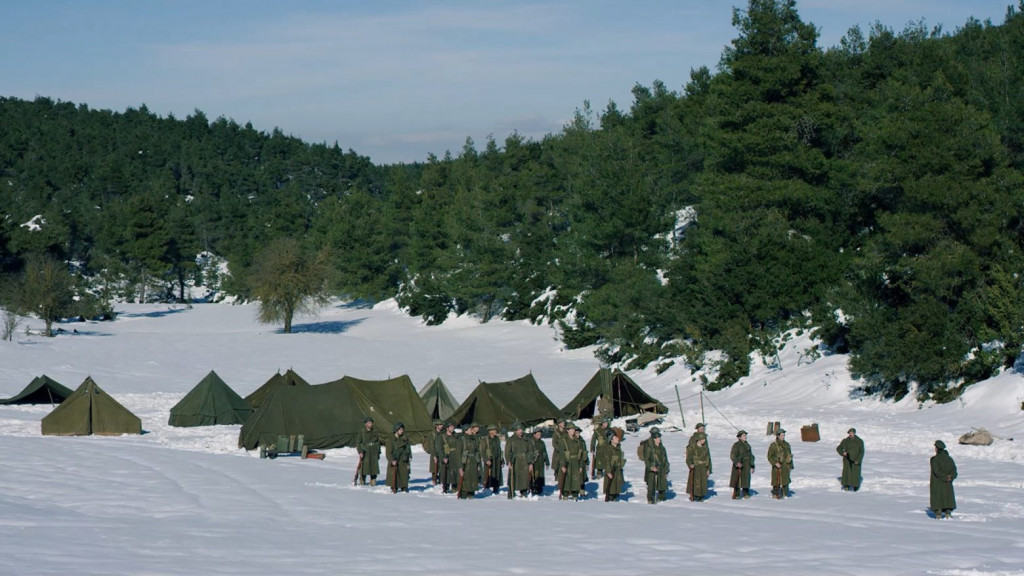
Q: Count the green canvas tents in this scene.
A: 8